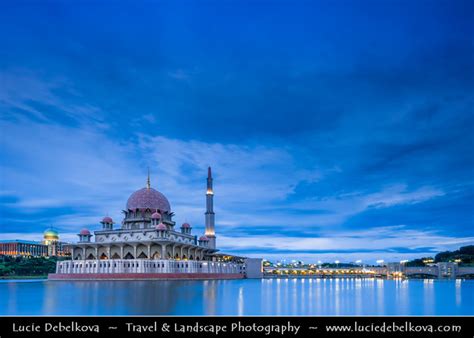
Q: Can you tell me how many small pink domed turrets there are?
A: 6